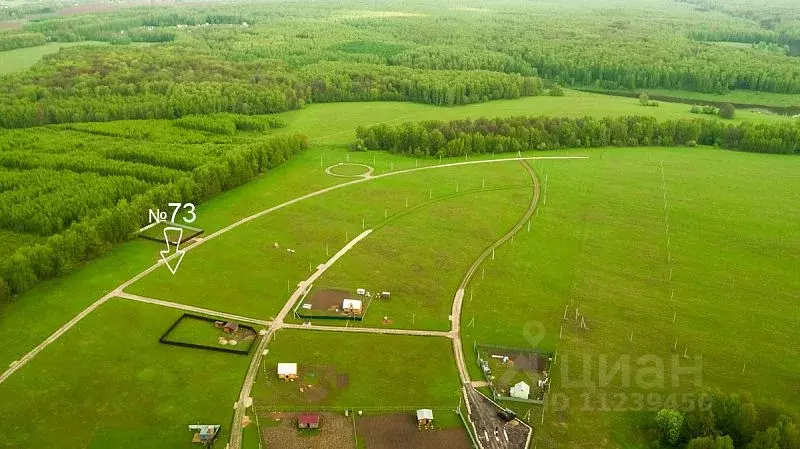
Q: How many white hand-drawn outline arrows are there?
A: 1